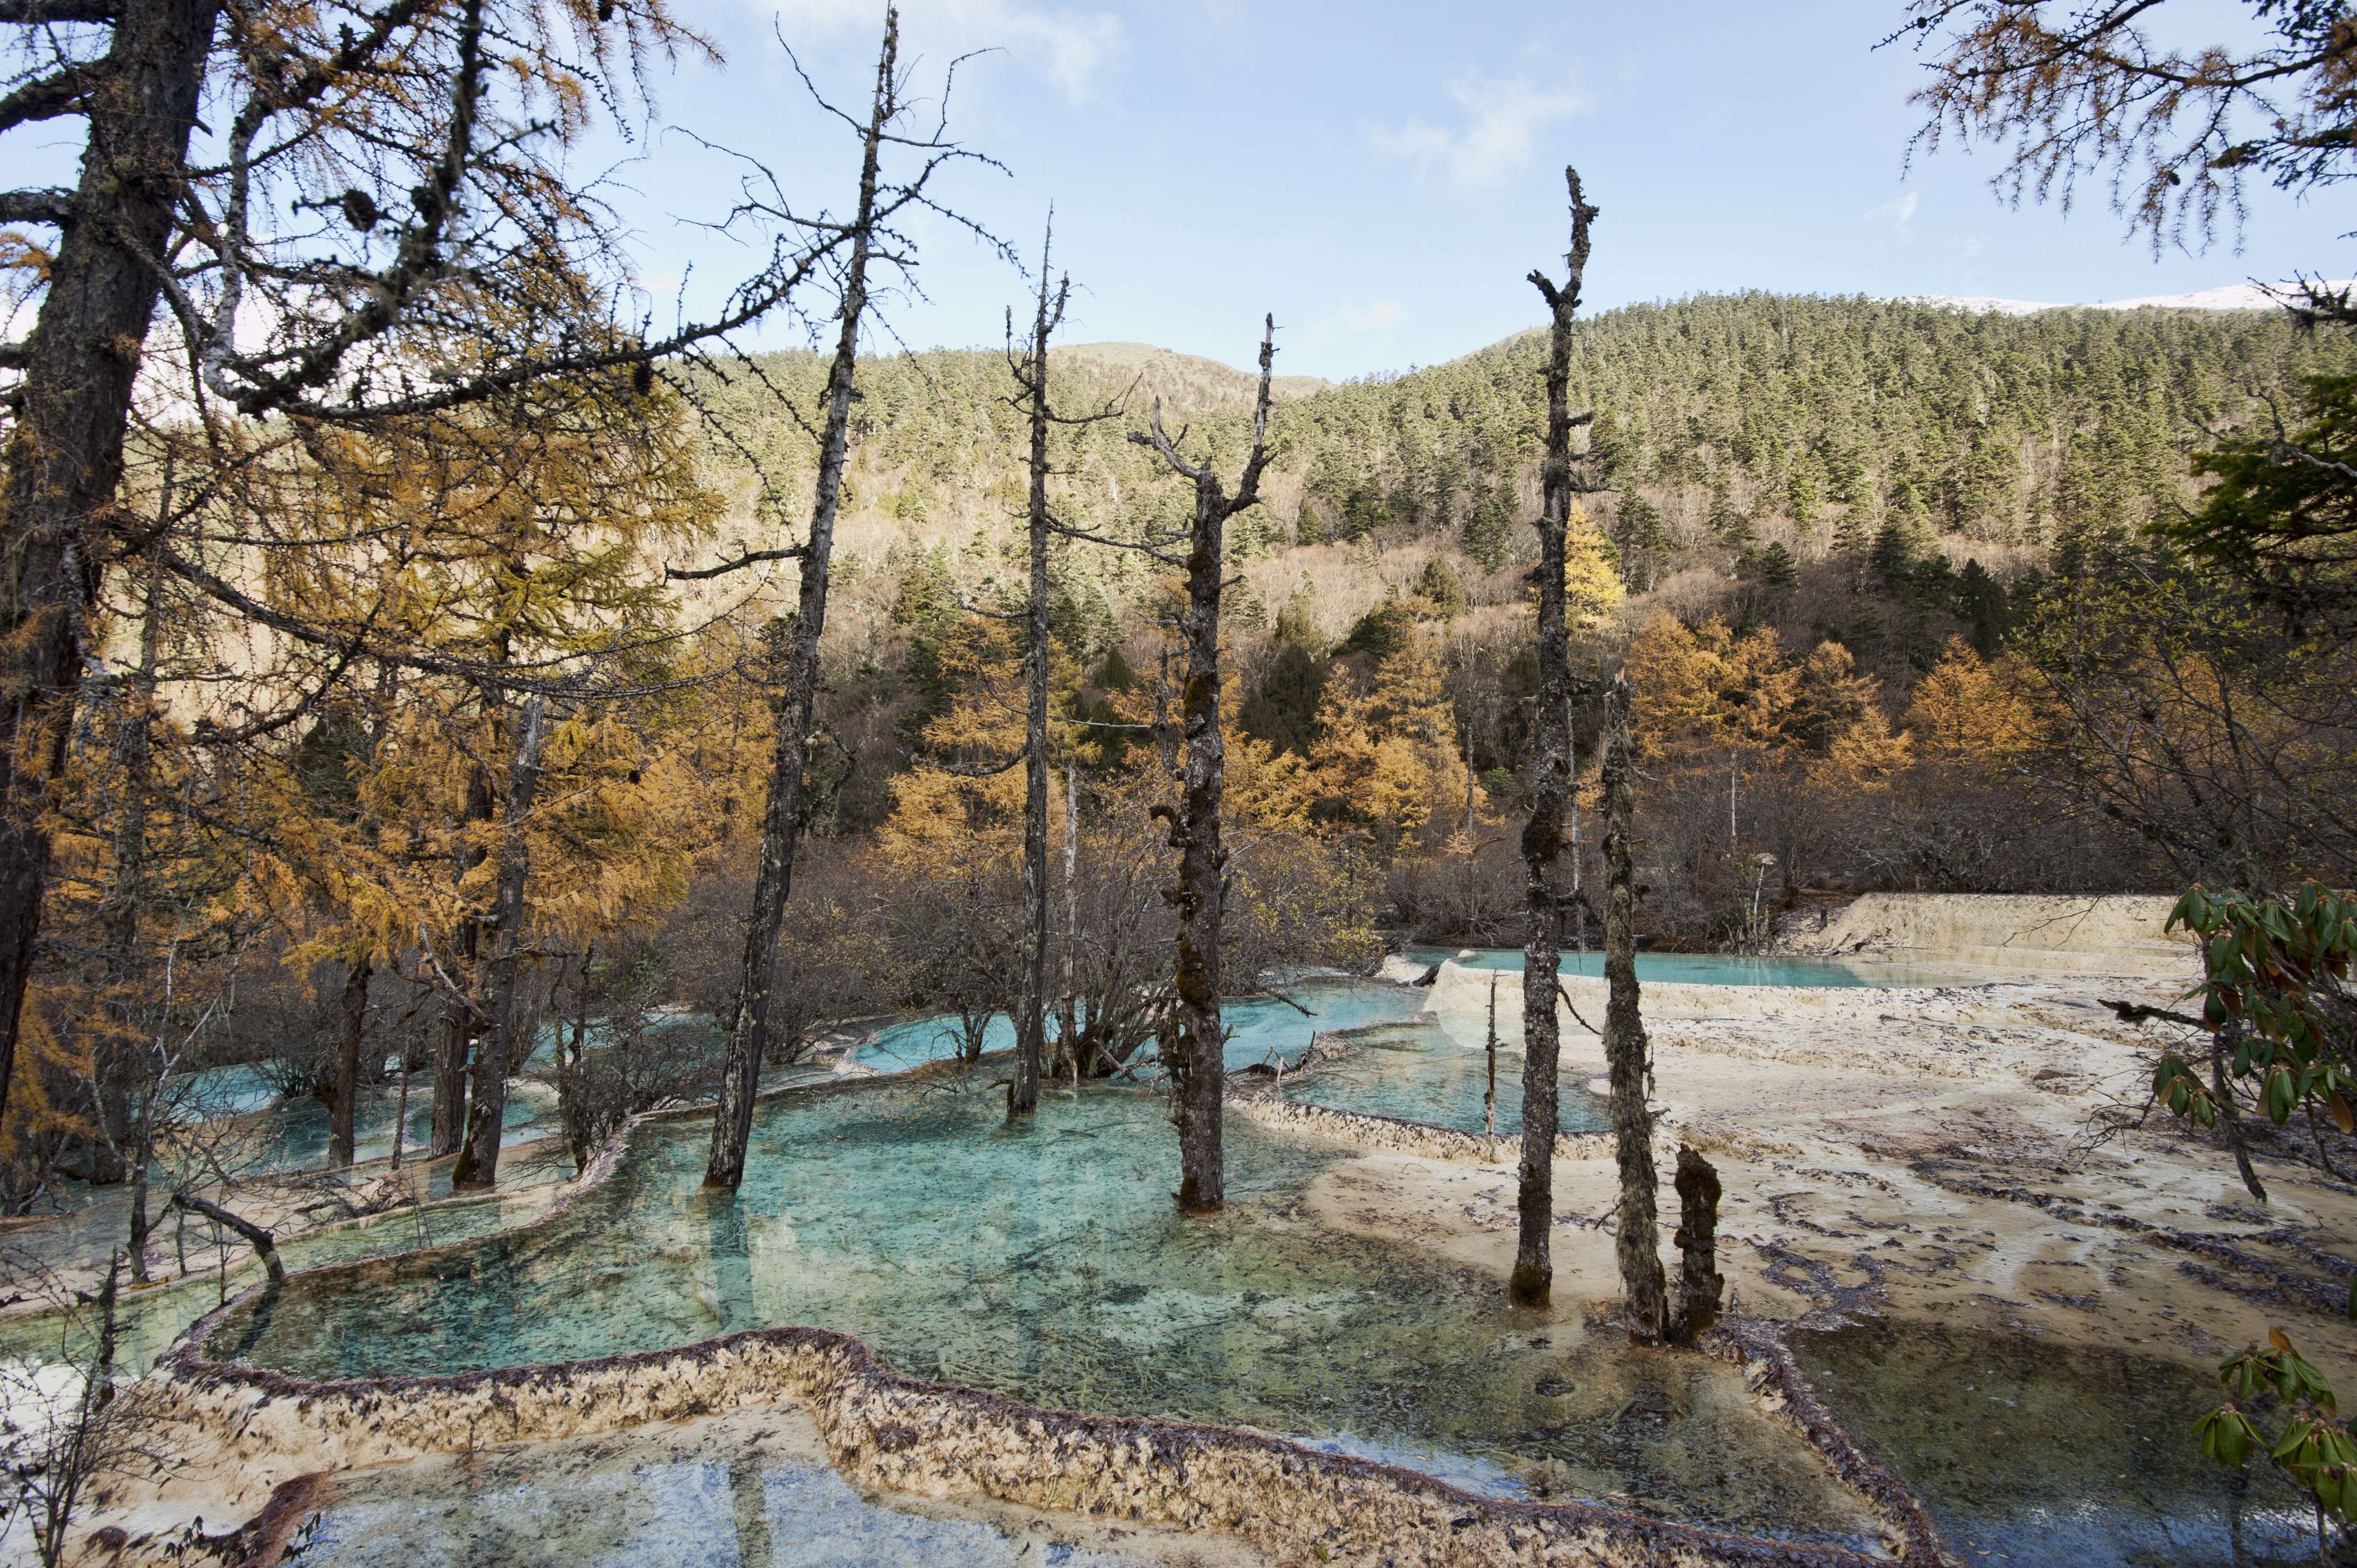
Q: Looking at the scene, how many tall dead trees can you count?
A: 5